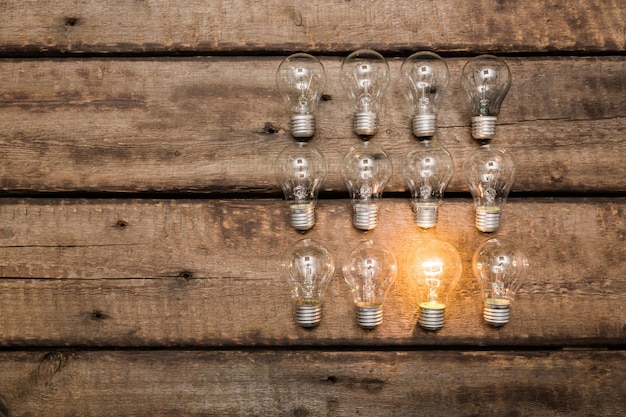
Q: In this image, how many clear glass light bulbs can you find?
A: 12